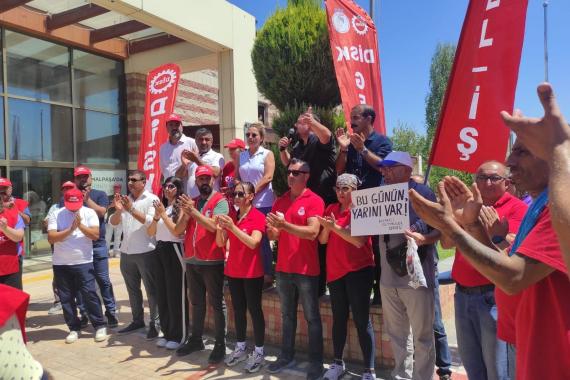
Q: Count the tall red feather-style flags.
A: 3